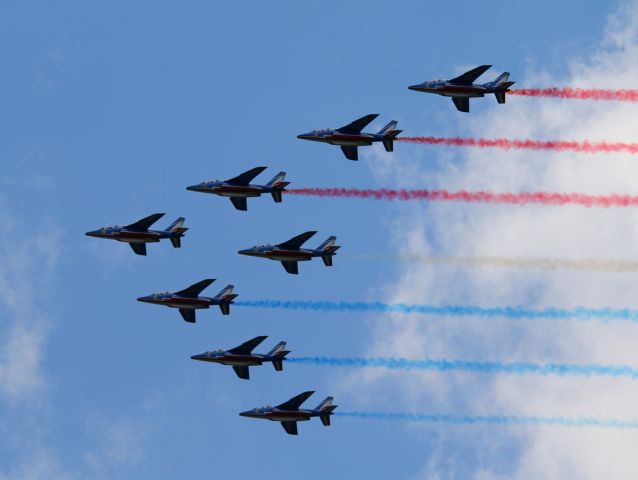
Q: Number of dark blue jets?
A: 8